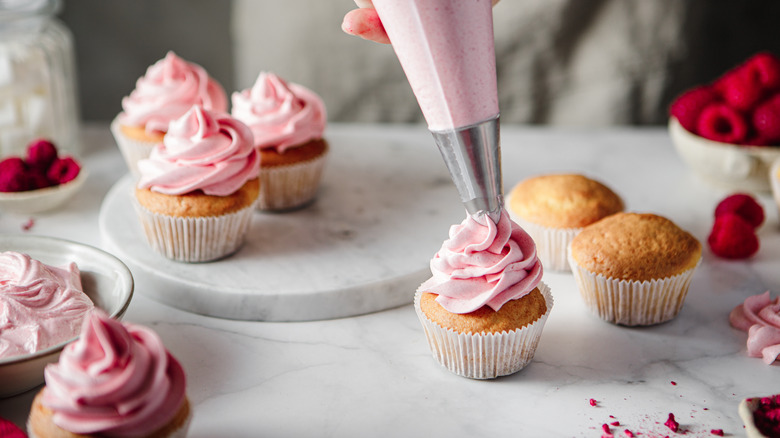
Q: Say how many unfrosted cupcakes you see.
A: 2